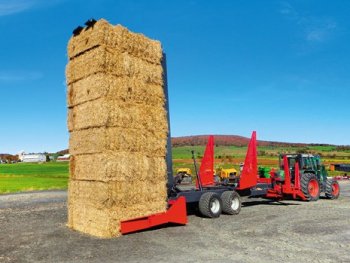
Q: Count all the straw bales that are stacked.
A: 8